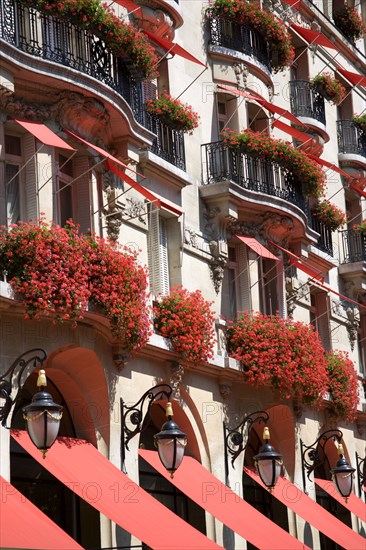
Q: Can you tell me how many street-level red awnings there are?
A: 5